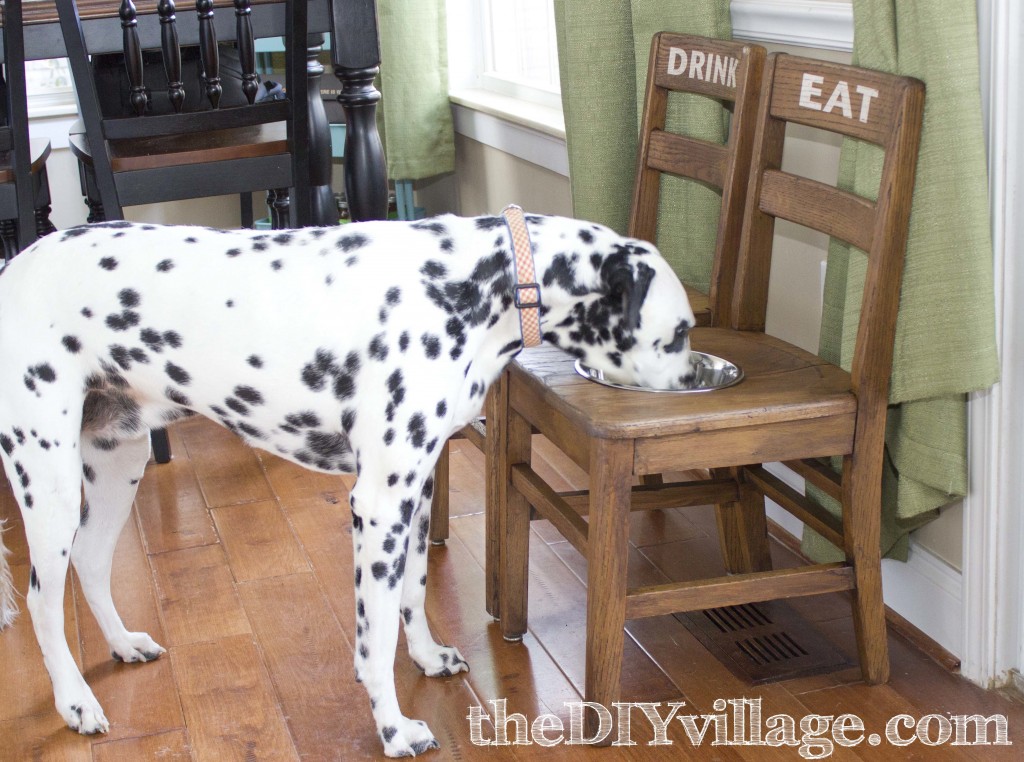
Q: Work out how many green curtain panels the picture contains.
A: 3